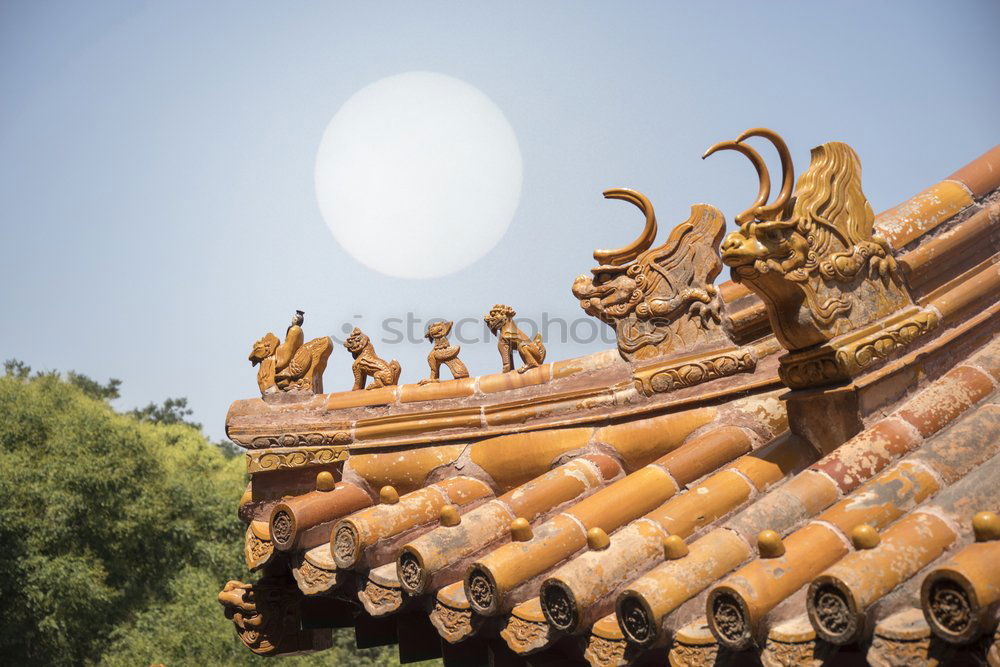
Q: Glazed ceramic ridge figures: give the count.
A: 6